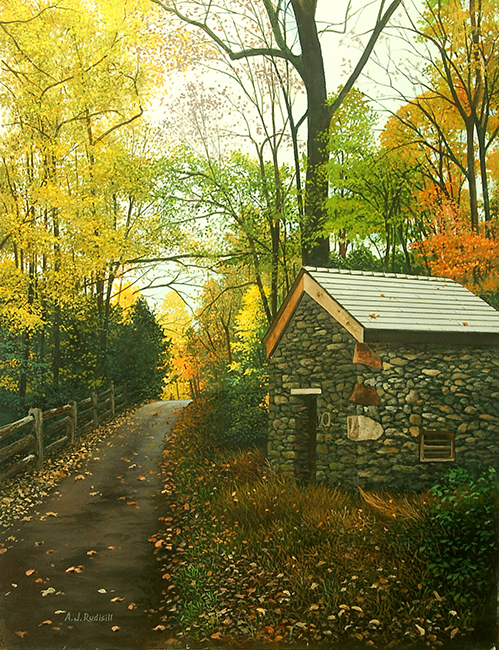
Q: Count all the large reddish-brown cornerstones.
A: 2